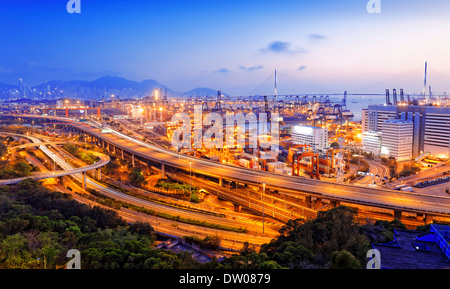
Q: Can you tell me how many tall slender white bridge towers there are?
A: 2